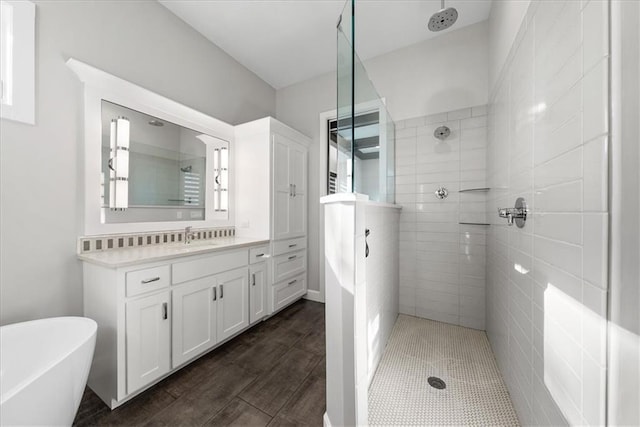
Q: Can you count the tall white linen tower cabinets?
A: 1